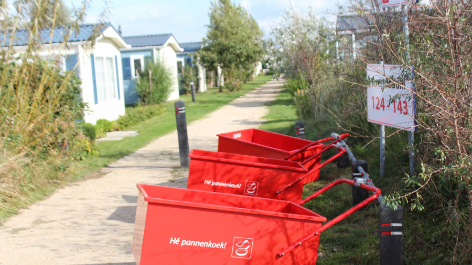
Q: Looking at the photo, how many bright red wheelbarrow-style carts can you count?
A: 3